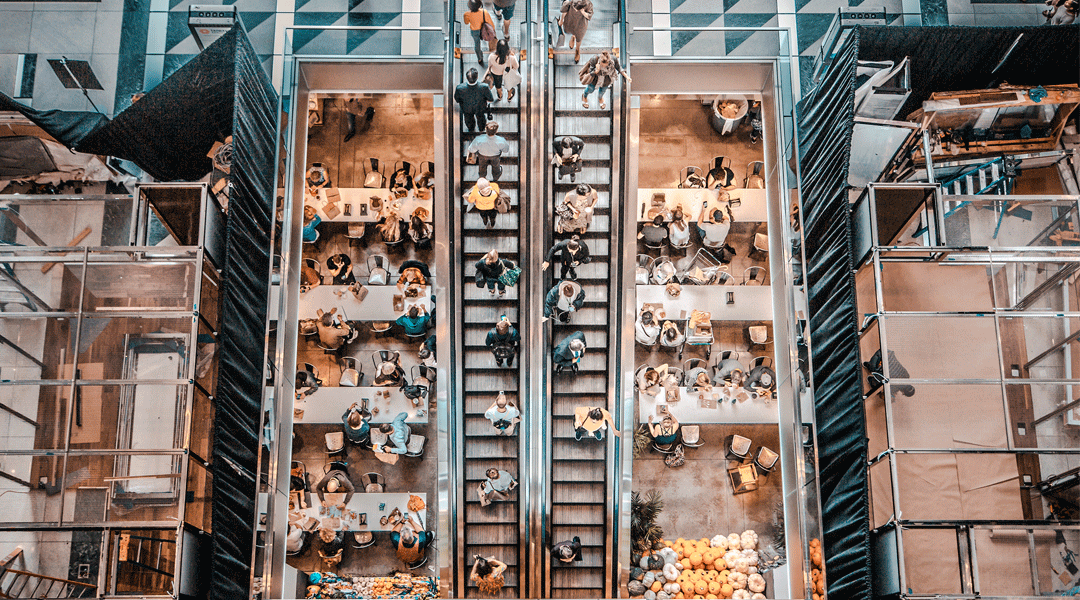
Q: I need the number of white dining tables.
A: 7